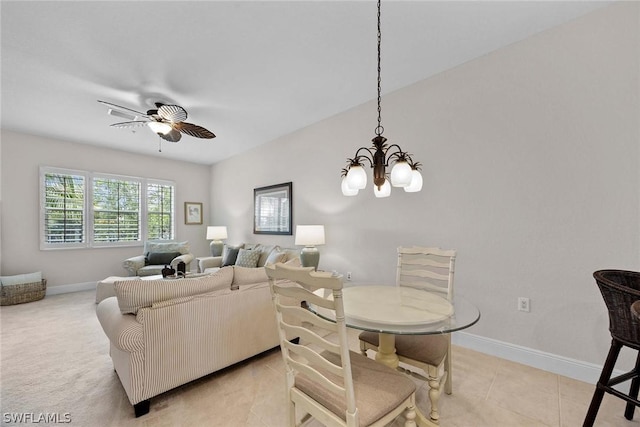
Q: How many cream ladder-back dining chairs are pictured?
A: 2